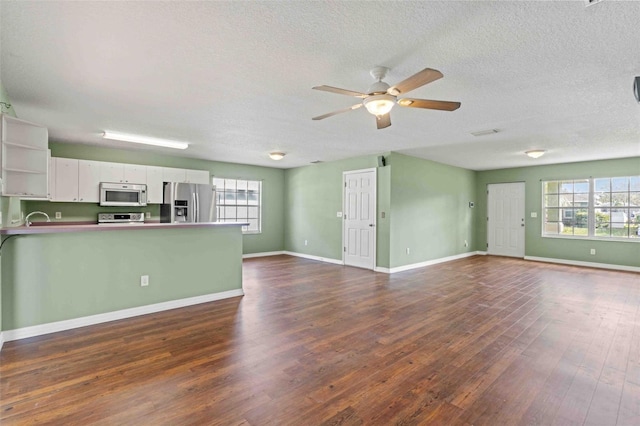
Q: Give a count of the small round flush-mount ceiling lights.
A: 2